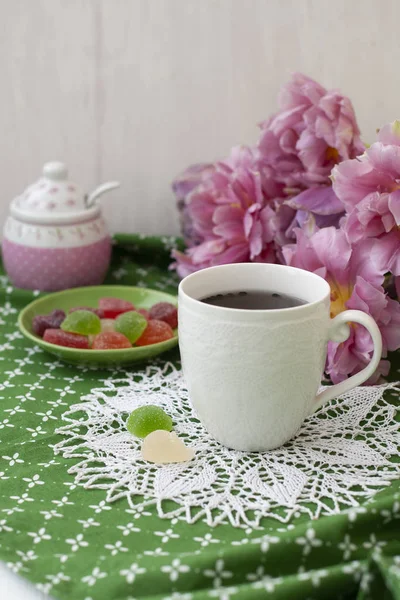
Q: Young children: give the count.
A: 0